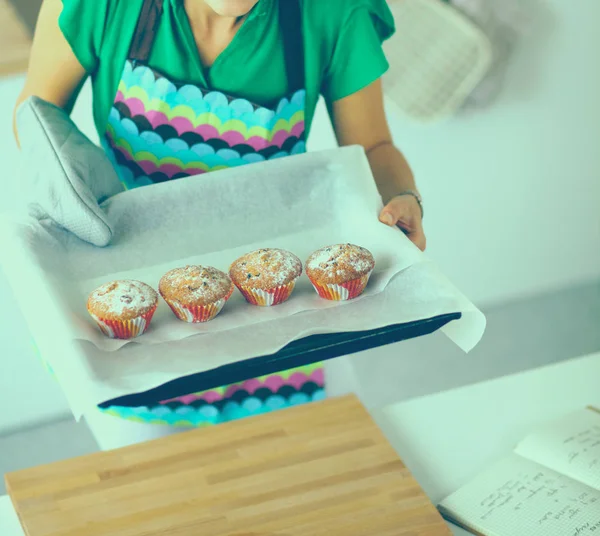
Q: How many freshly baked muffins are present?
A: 4